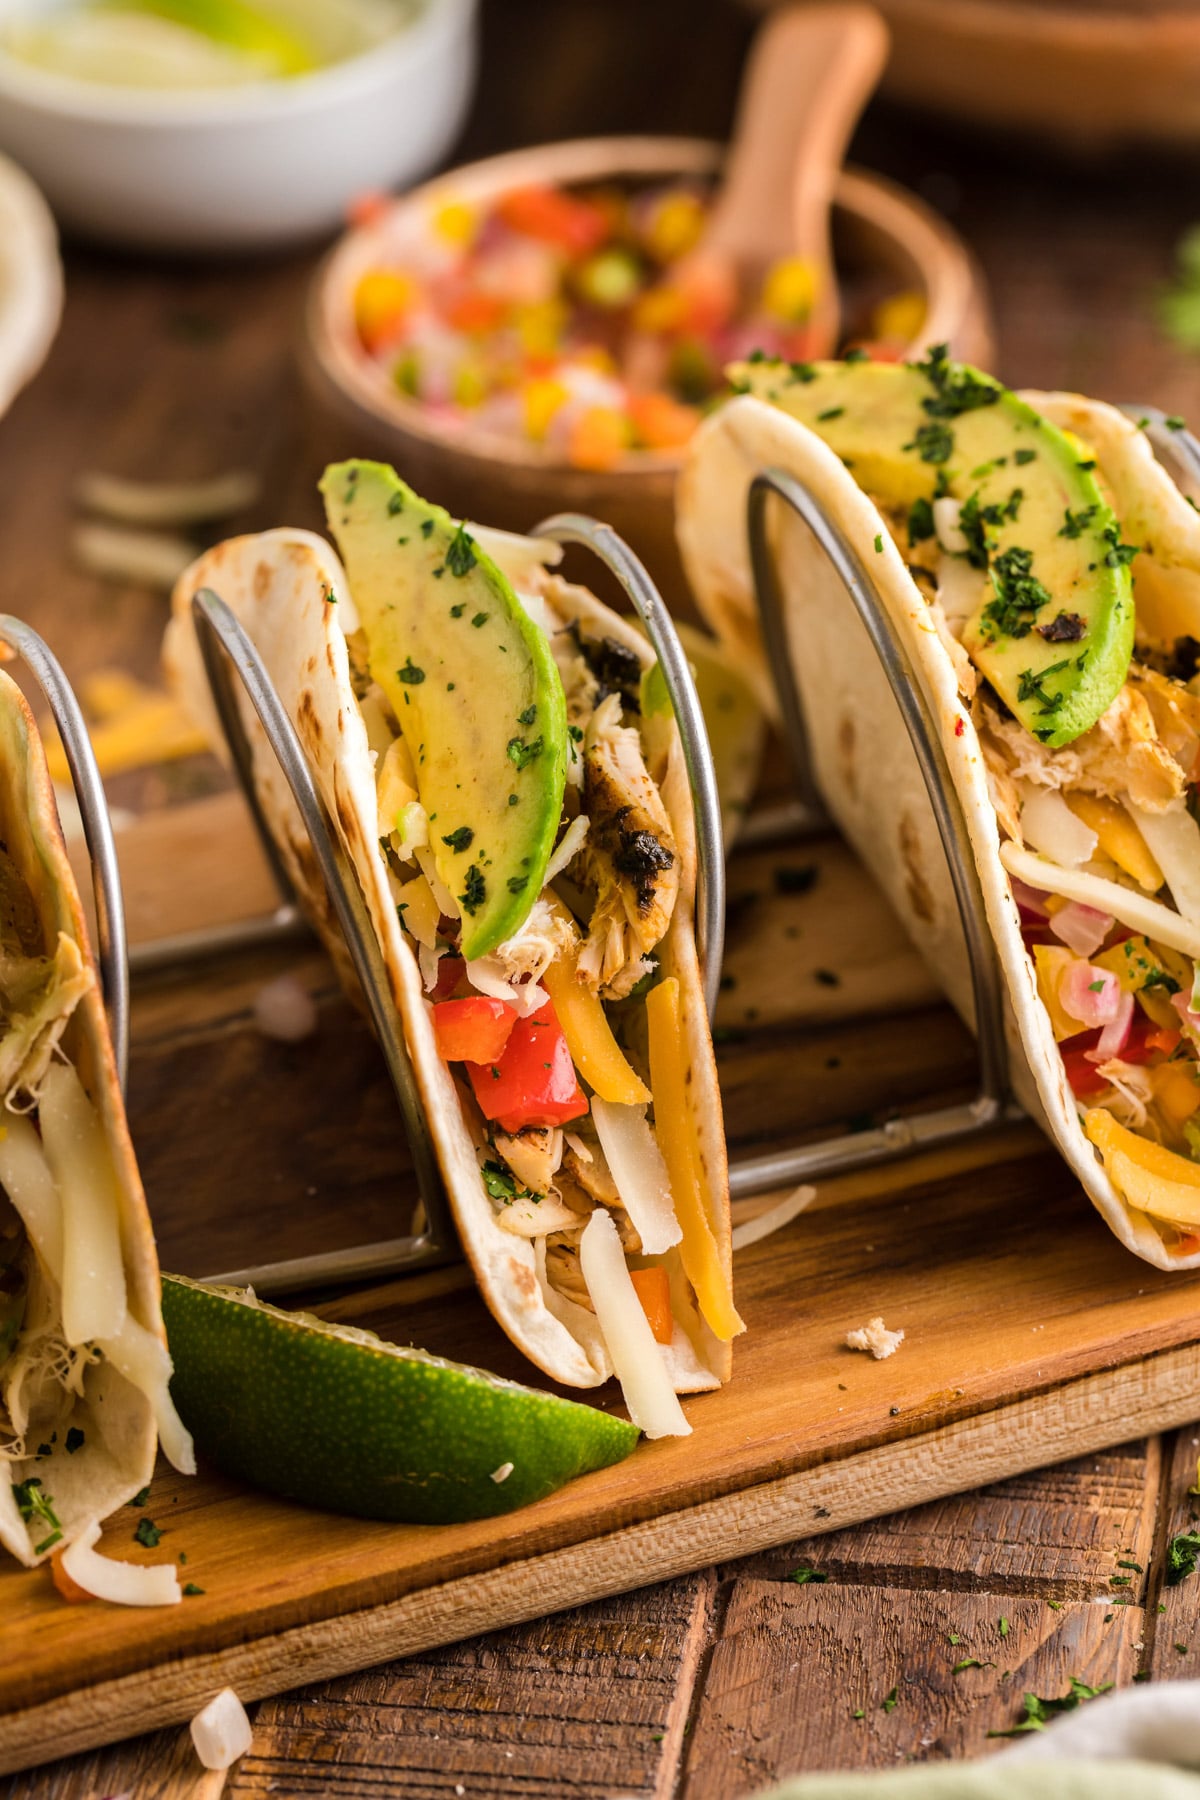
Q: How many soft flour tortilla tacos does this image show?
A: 3